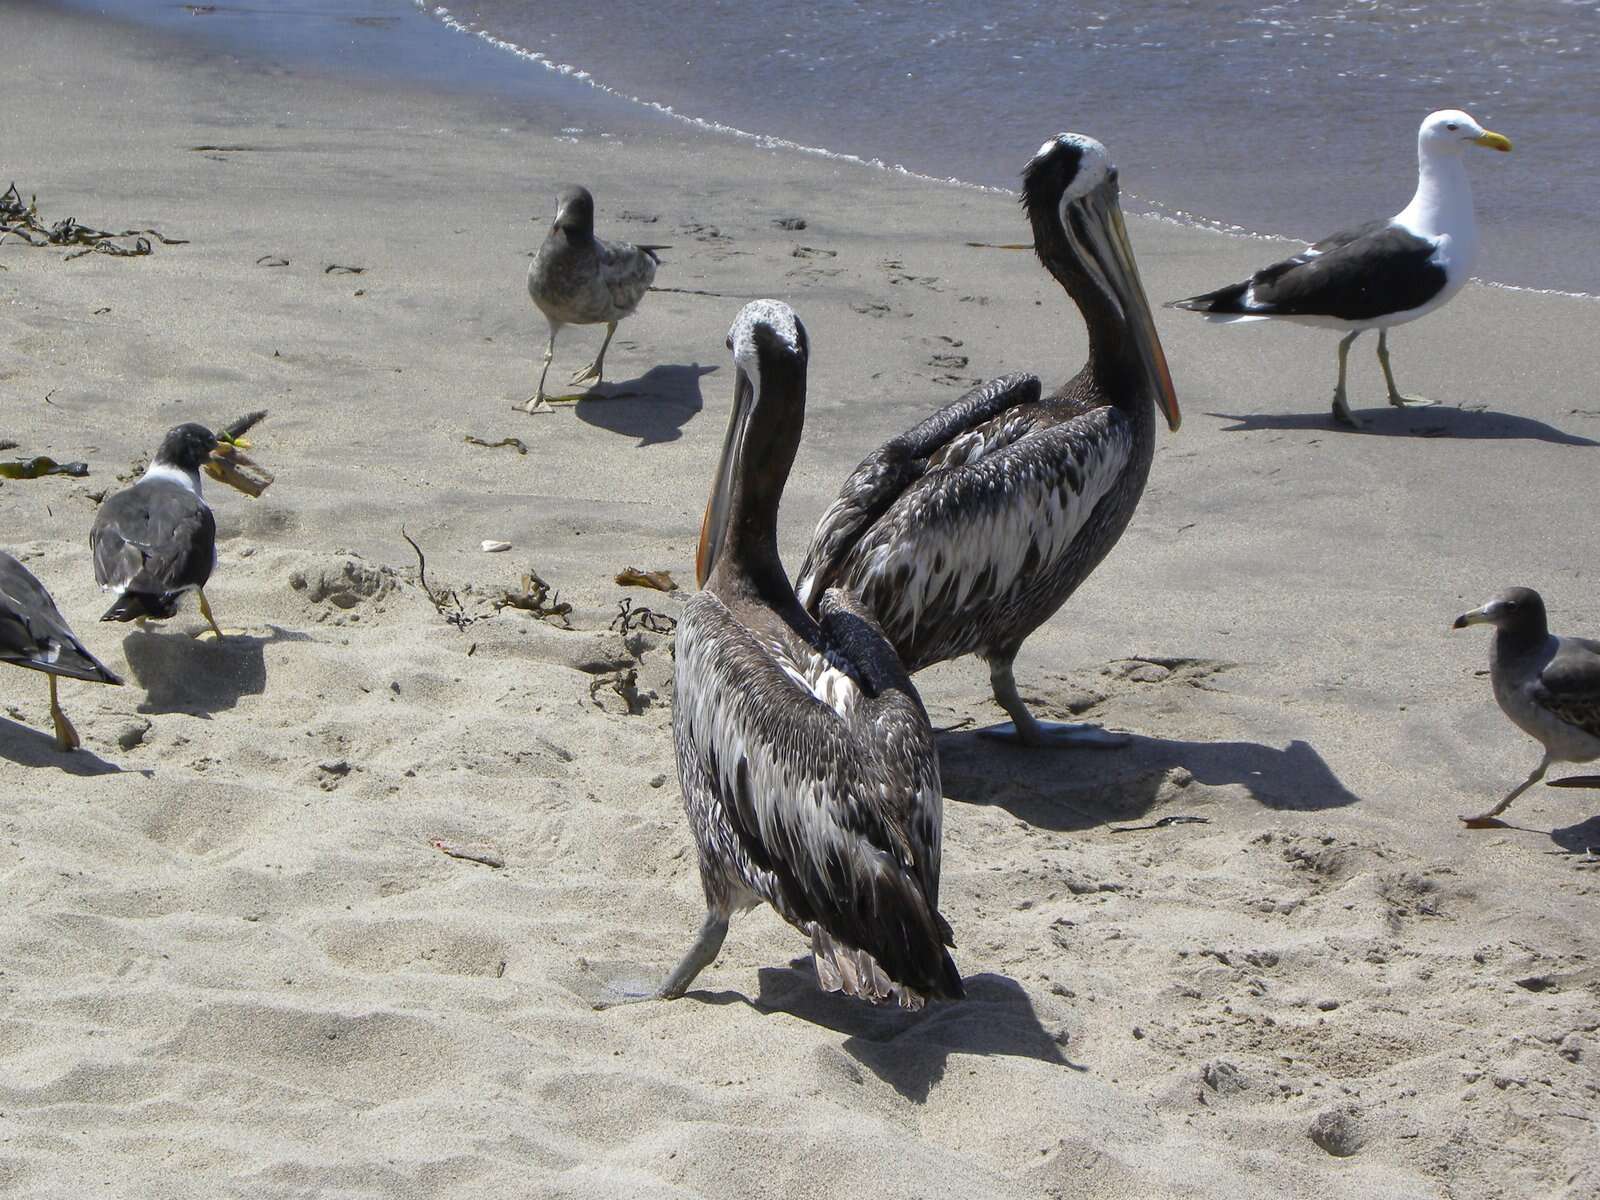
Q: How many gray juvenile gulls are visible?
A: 2